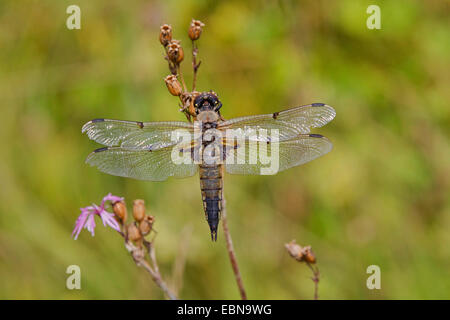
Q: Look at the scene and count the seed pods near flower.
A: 4